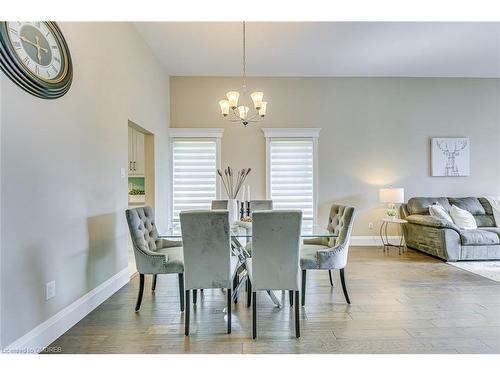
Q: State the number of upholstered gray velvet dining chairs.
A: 6